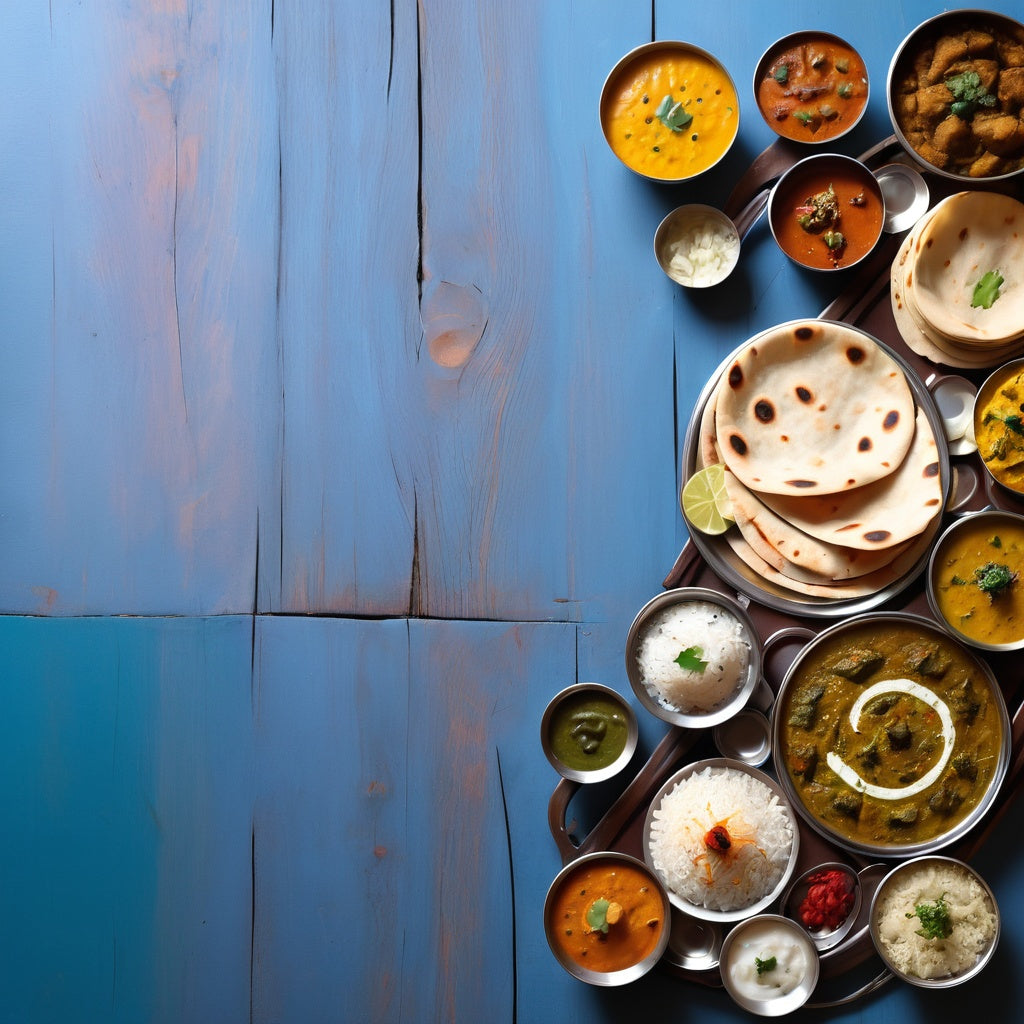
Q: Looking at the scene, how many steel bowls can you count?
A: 15